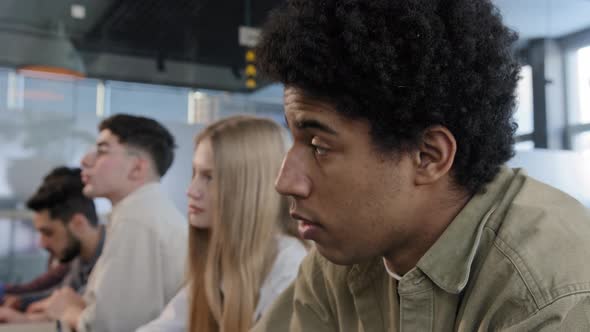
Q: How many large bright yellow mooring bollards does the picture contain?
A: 0